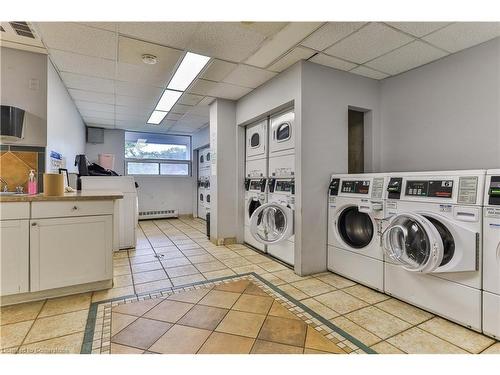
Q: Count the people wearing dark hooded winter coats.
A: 0